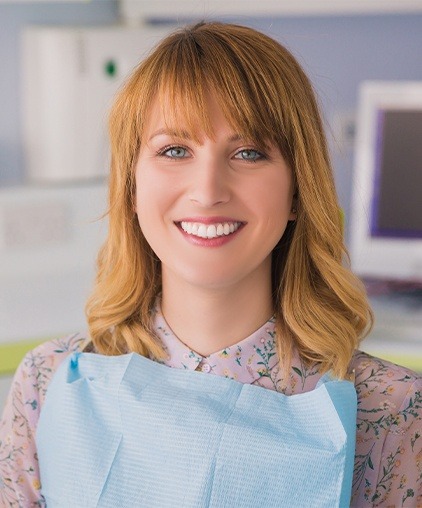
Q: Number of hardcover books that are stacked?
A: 0